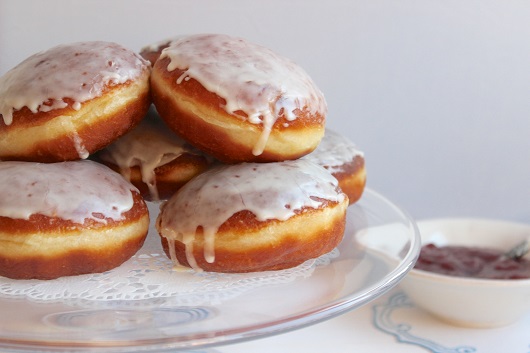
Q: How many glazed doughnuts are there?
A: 7